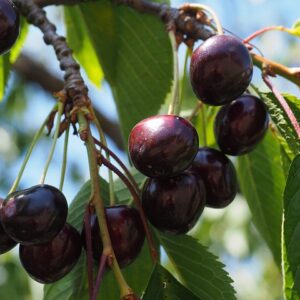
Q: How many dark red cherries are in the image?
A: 10